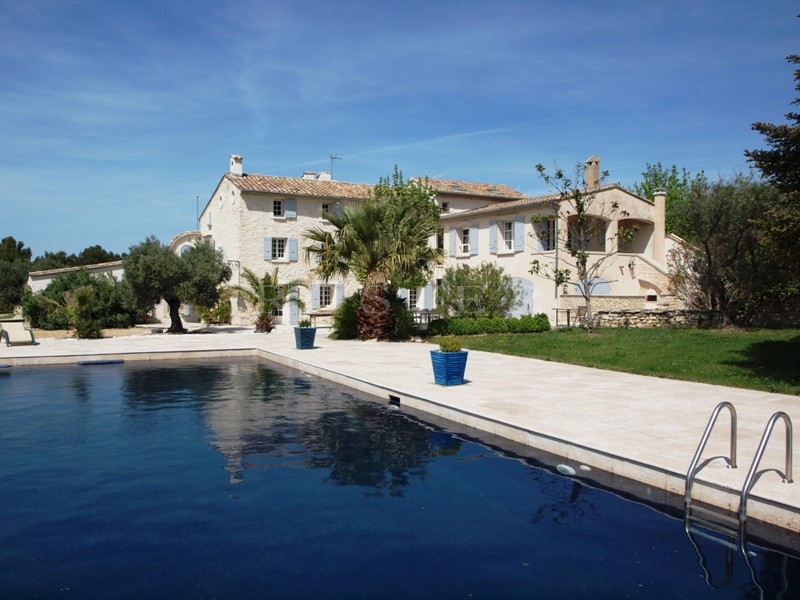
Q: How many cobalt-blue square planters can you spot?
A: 2